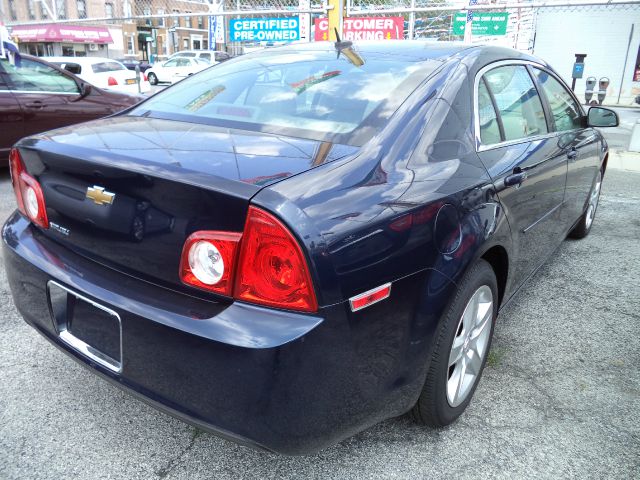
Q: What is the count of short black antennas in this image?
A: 1